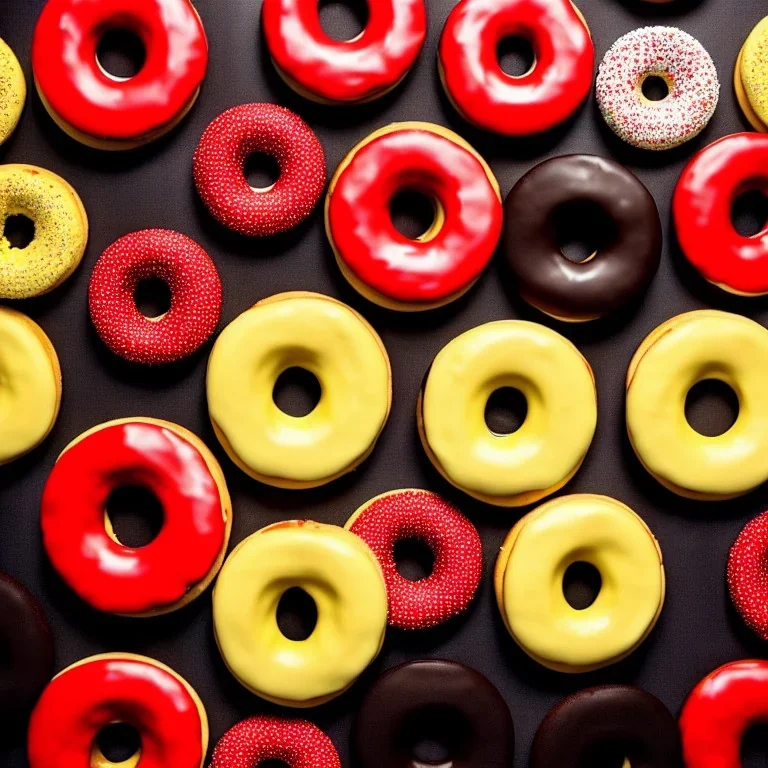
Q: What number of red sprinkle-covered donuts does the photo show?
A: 5